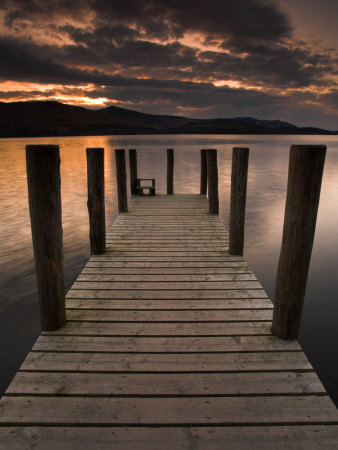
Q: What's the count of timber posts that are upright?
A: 9